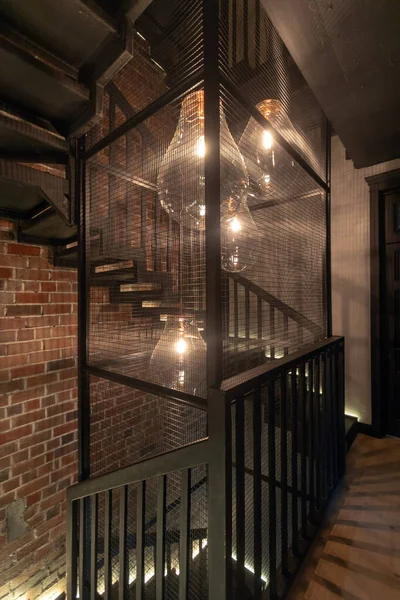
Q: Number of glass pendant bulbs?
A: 4